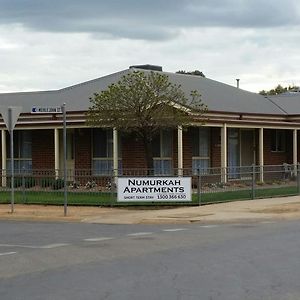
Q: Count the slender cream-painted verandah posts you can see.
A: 7